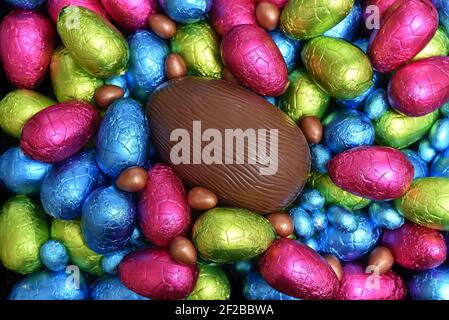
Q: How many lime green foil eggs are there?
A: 15